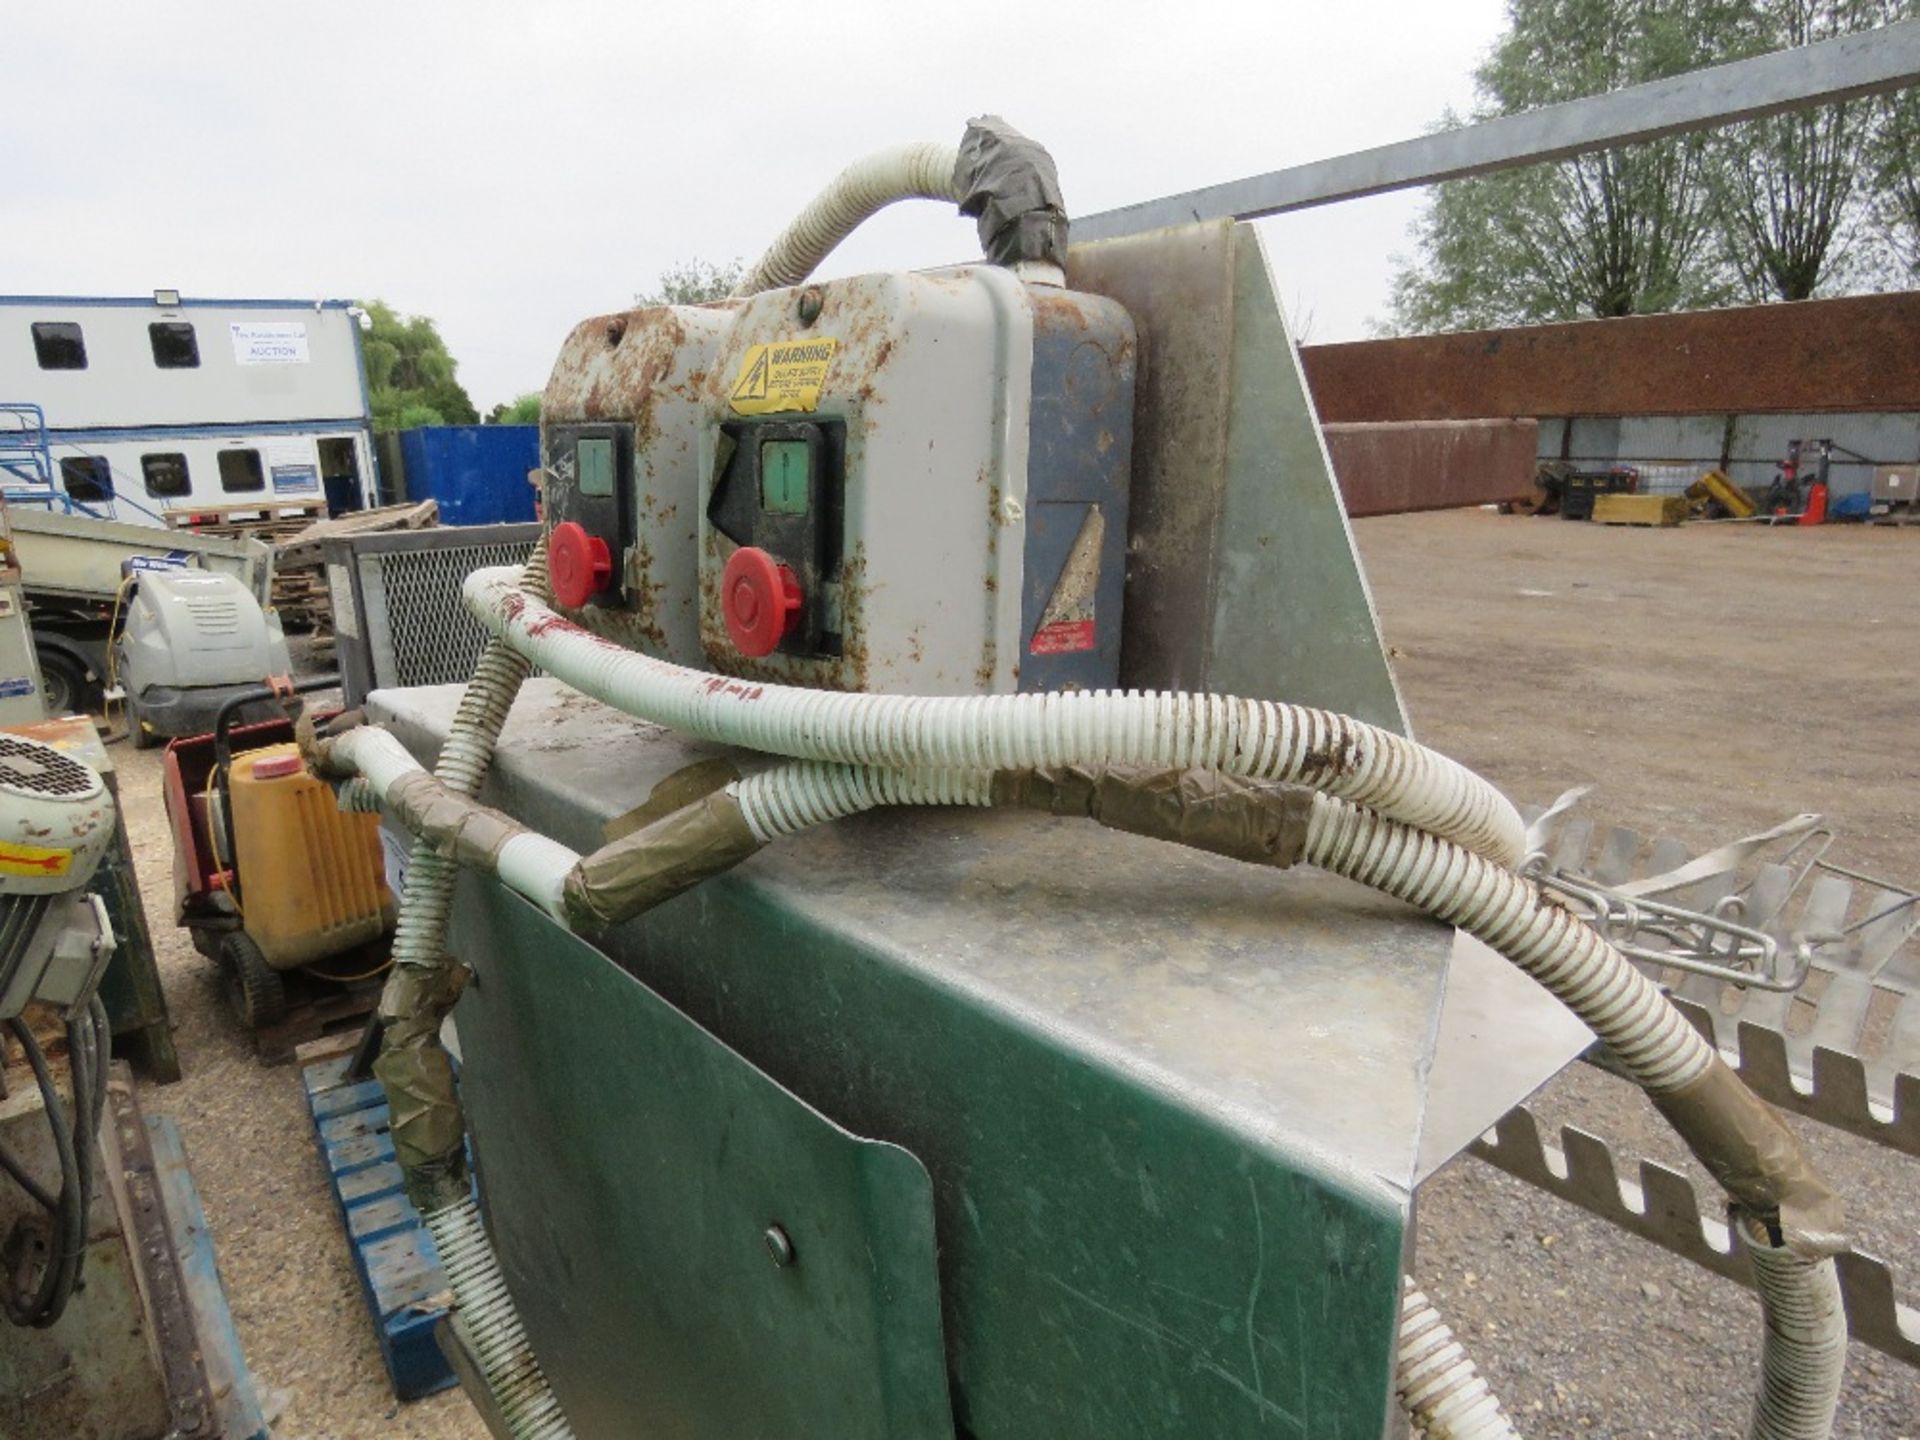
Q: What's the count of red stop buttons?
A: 2